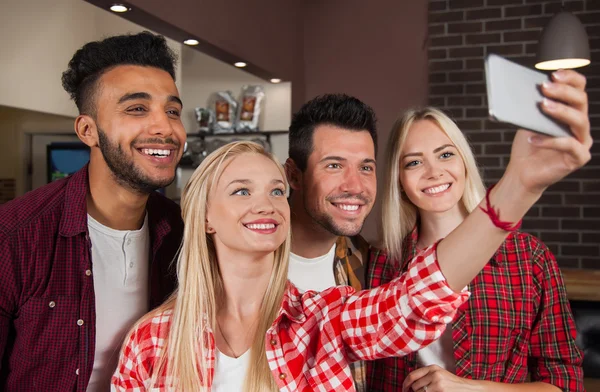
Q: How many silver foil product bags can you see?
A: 3